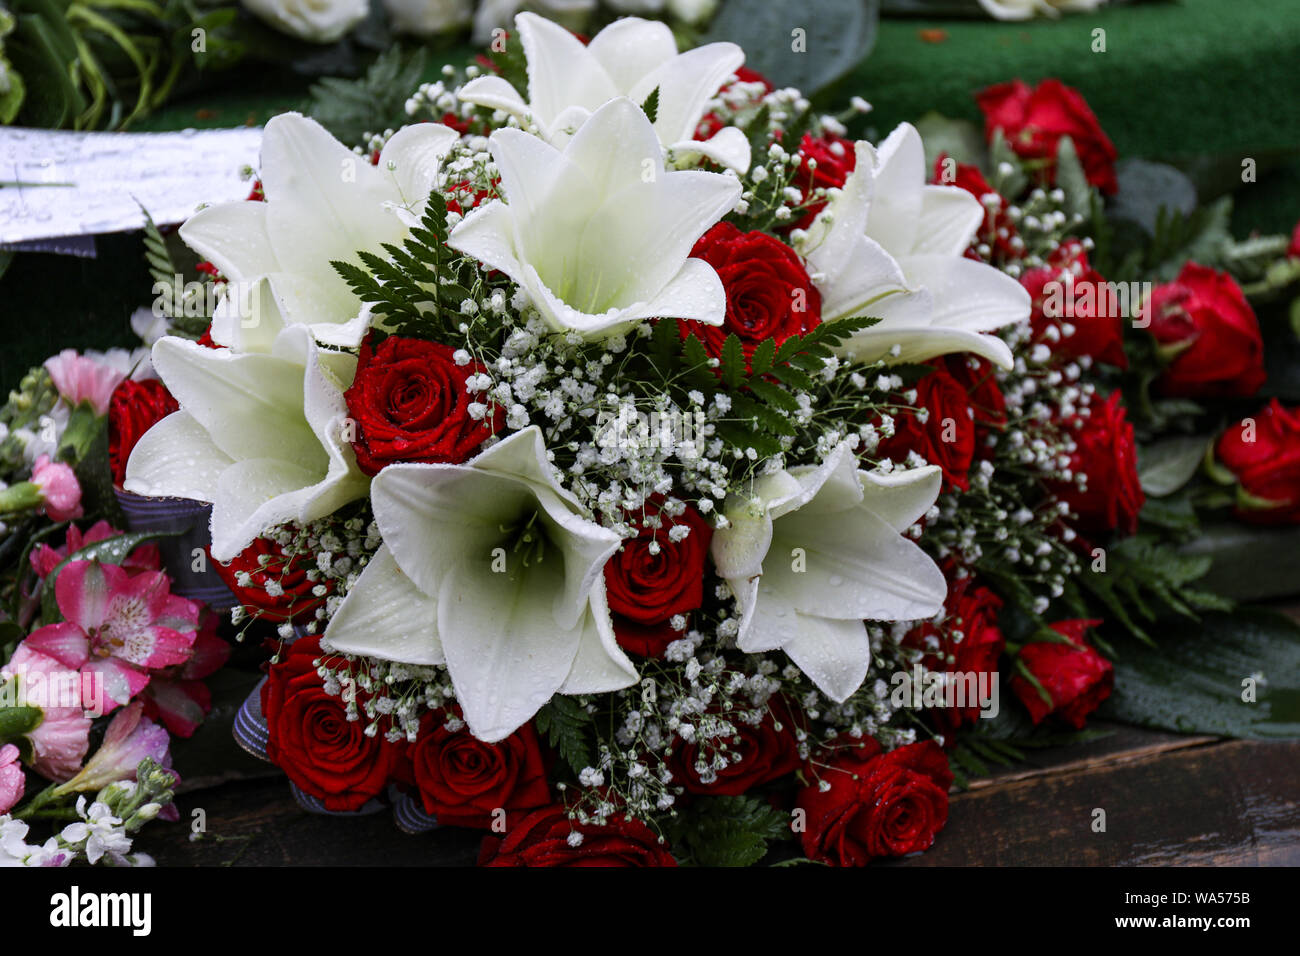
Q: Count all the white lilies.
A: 7